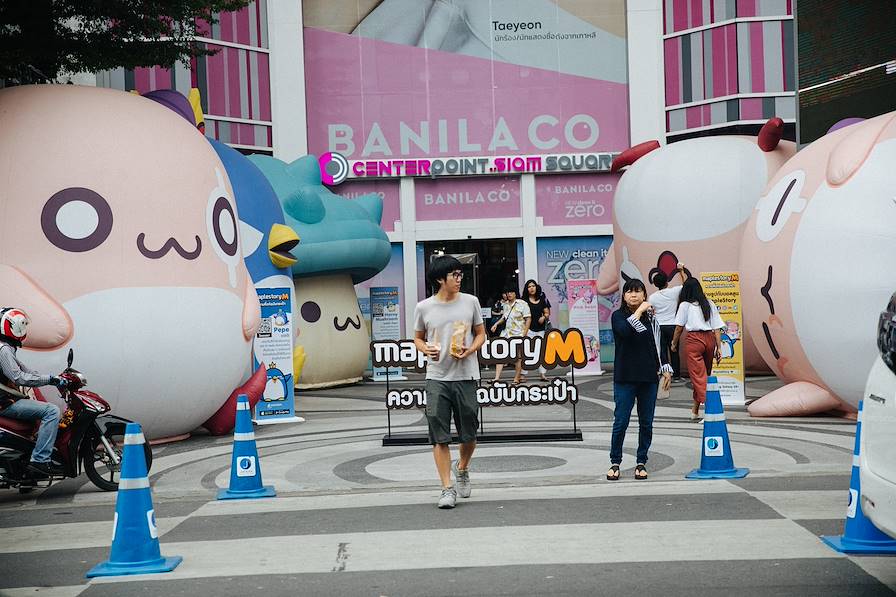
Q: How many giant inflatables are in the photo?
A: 5